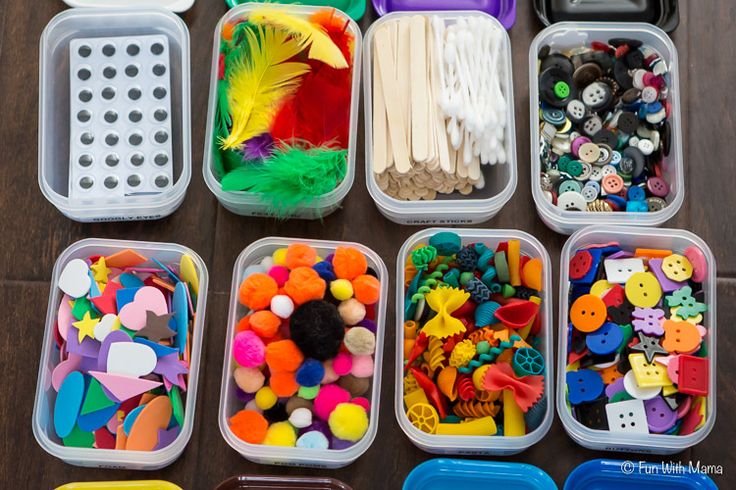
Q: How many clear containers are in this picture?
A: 8